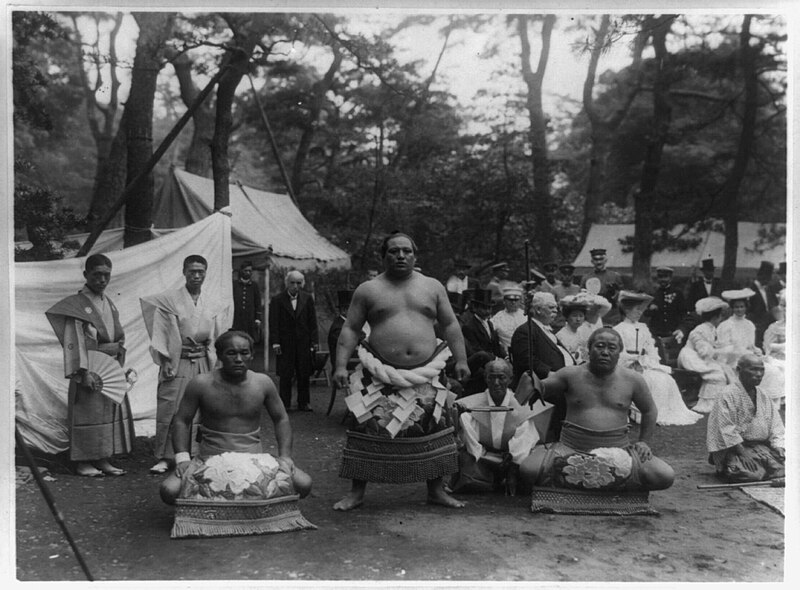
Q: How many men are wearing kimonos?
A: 4